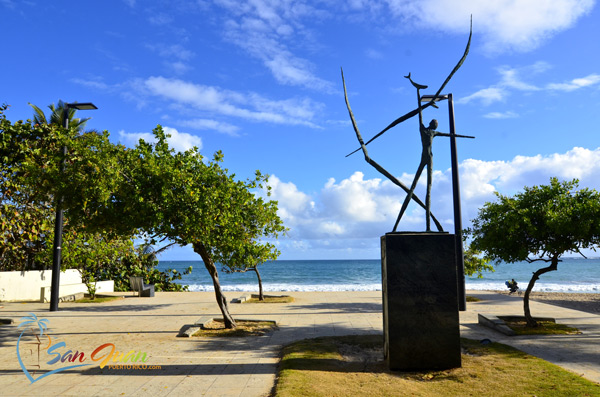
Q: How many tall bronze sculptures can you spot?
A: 1